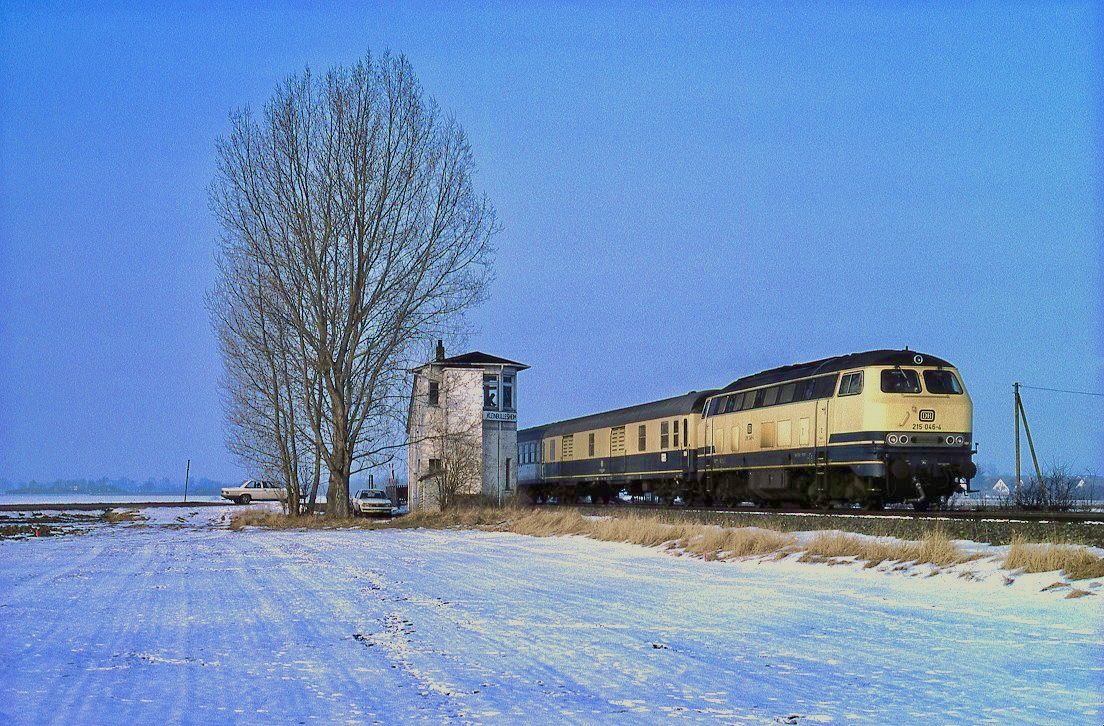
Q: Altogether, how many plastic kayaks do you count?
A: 0